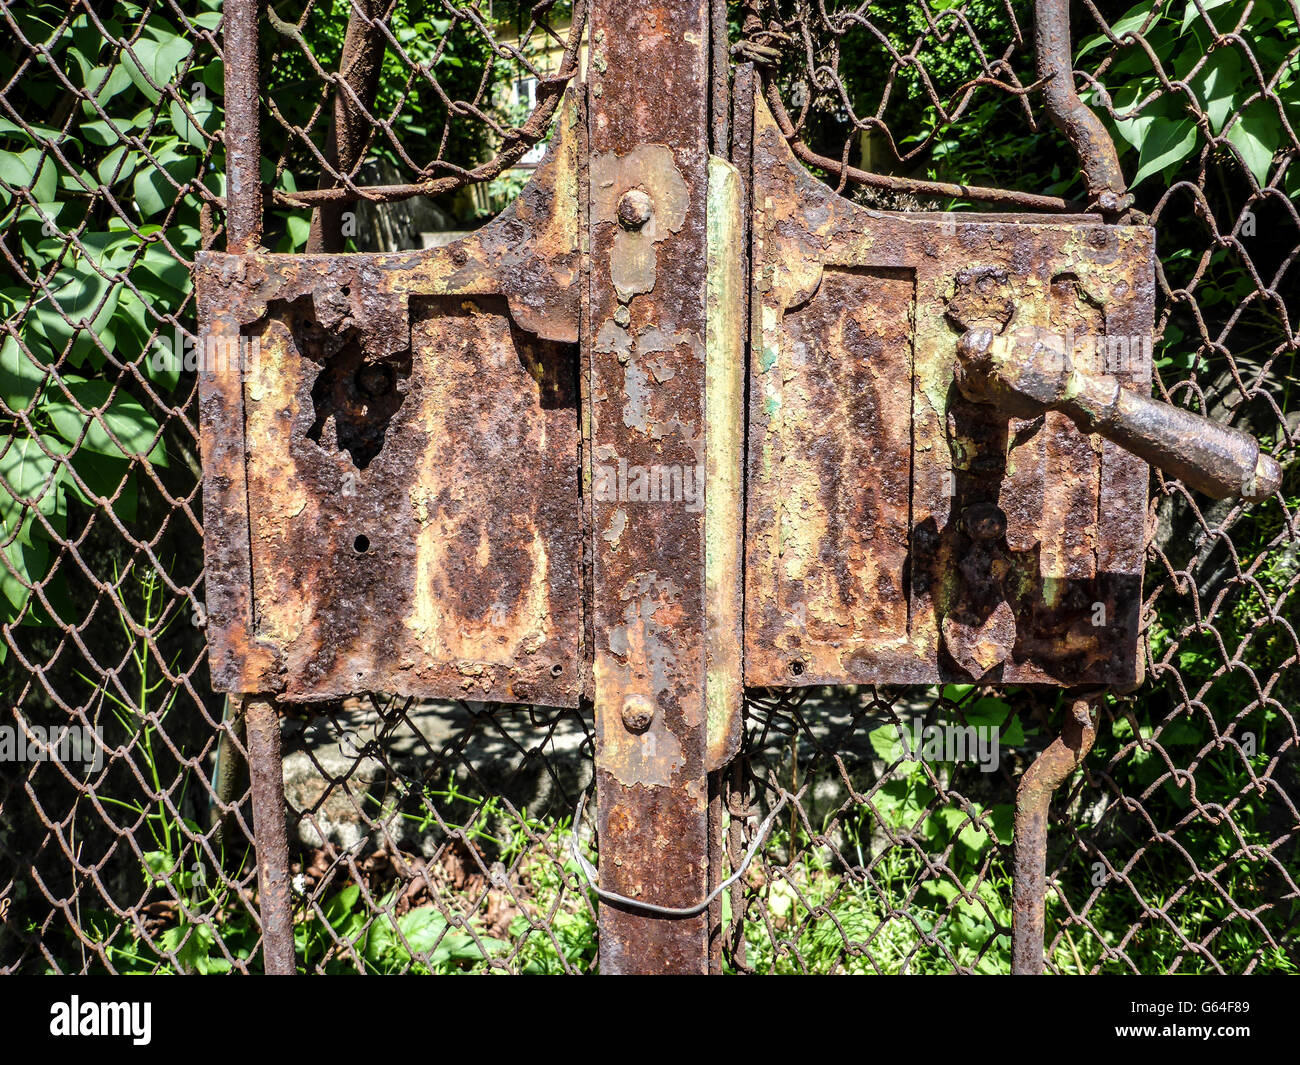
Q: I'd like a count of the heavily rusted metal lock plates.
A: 2